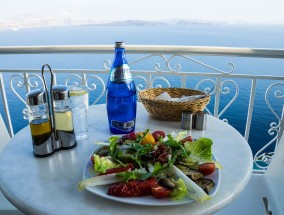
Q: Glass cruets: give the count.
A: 2